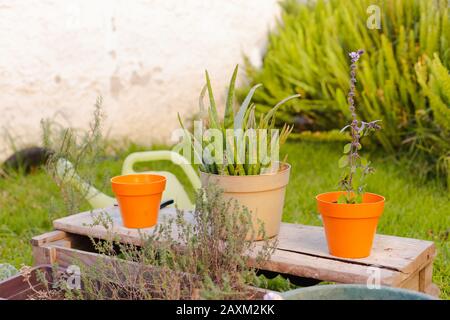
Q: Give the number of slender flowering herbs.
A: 1